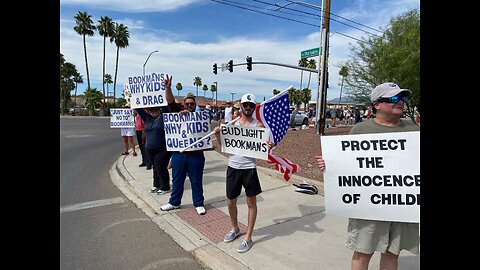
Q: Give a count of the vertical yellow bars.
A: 0